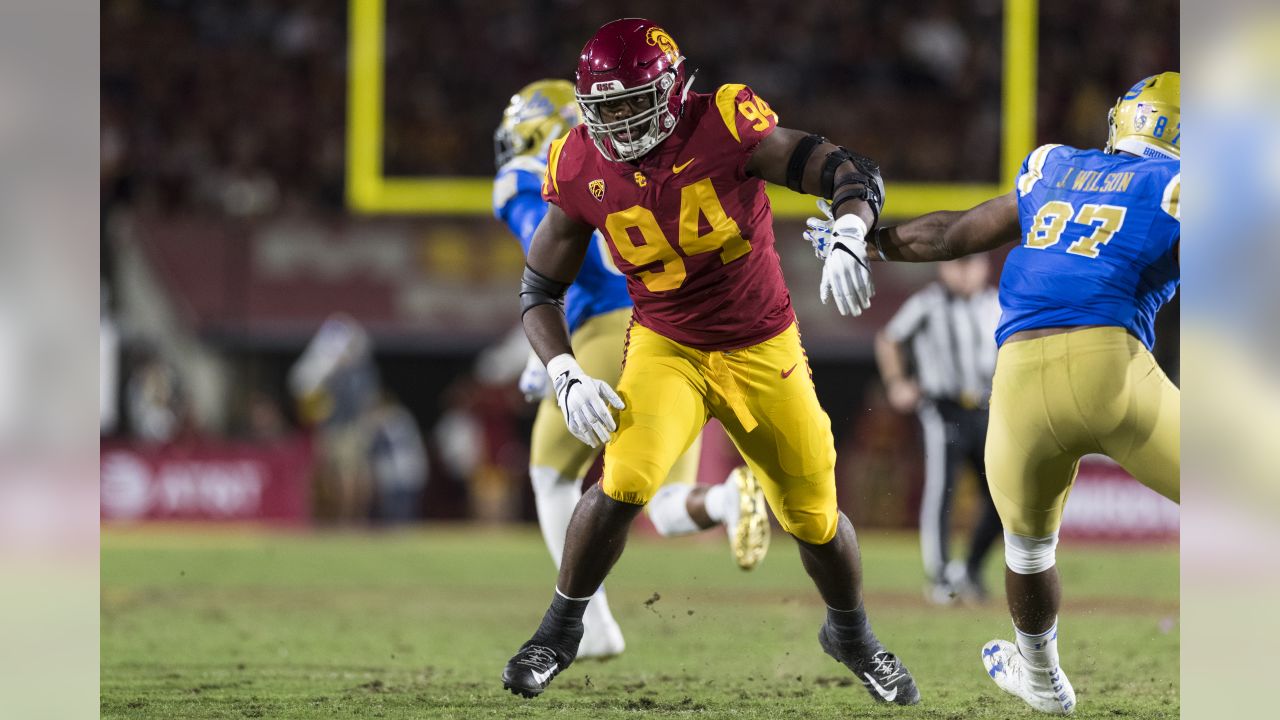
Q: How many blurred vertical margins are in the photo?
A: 2